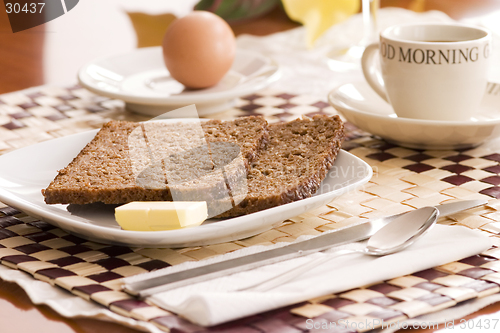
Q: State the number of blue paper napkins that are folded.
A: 0